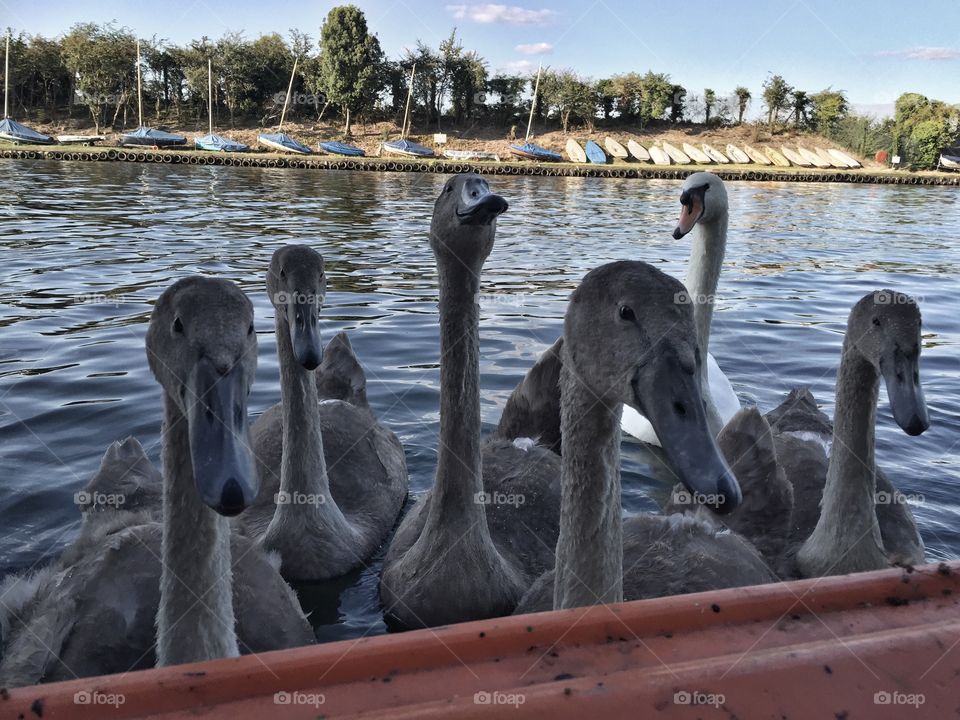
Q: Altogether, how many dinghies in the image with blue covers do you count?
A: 7